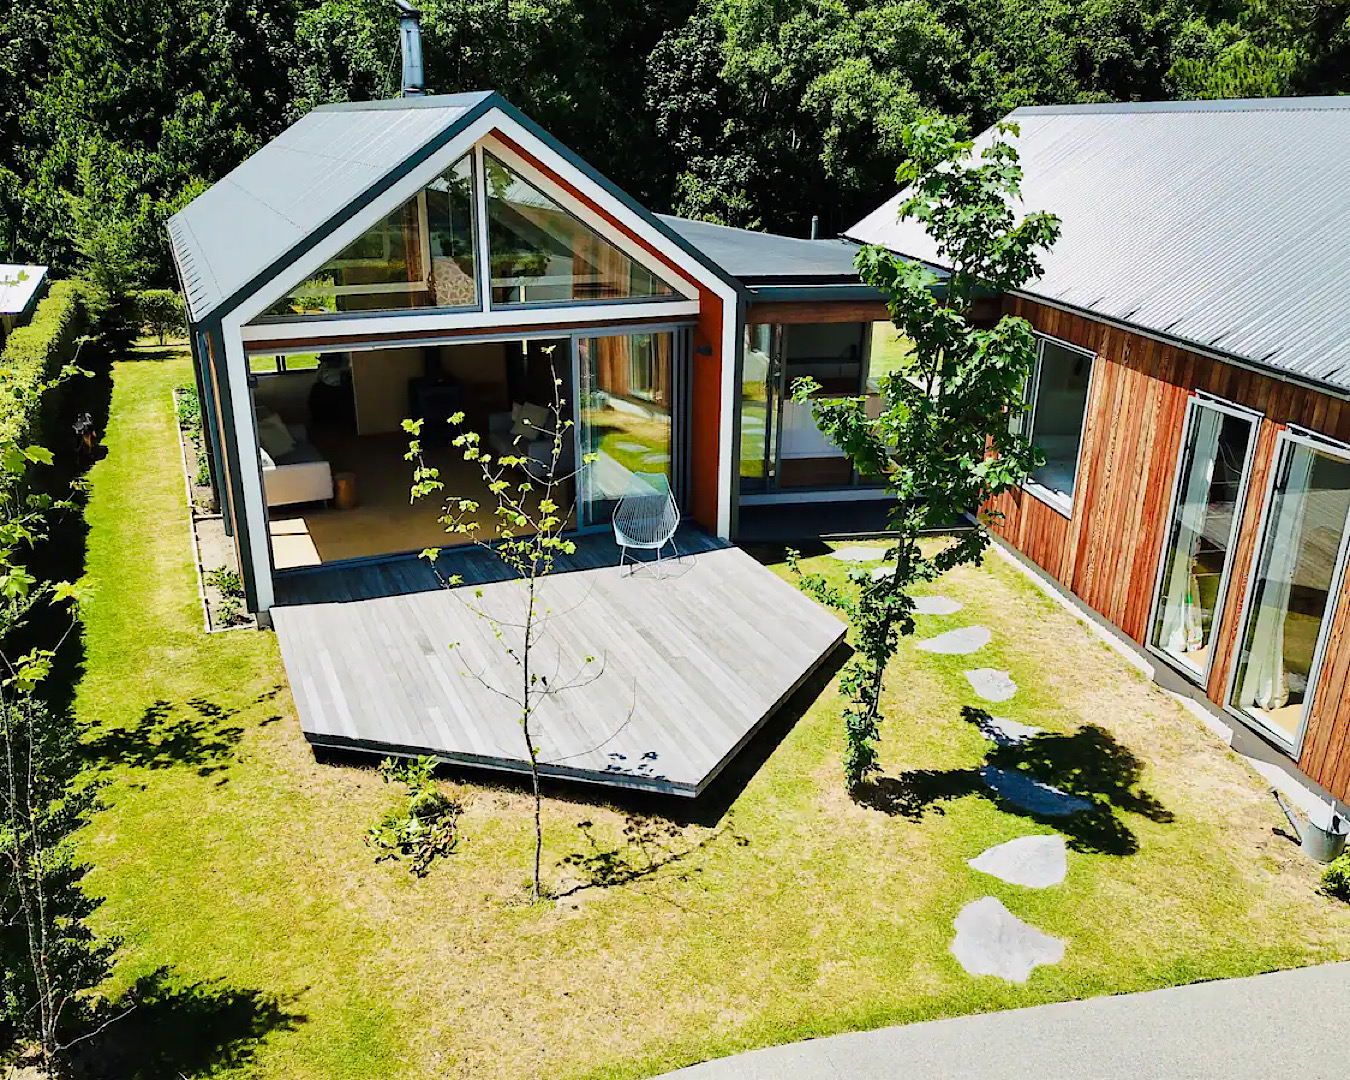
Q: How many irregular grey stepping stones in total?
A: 9